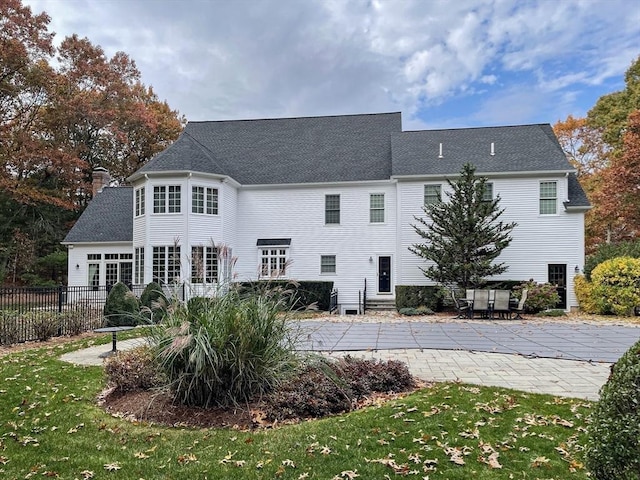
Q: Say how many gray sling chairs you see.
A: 6